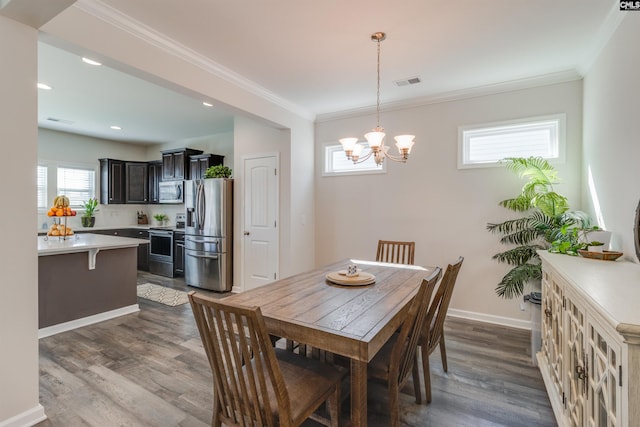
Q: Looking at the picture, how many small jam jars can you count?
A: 0